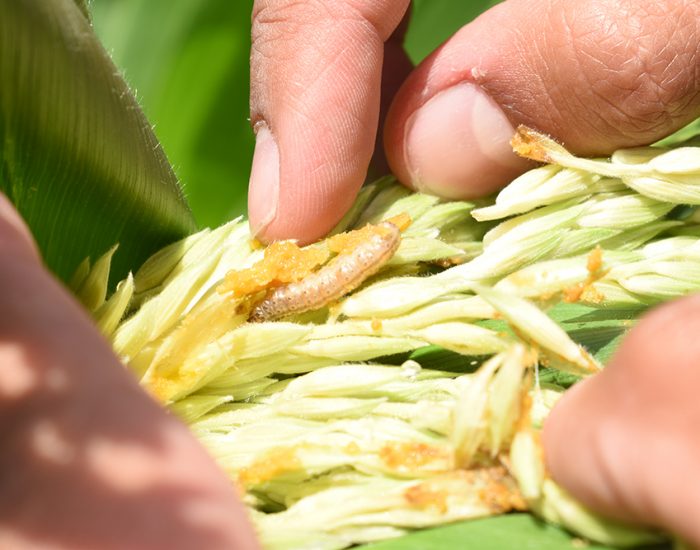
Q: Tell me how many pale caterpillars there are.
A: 1